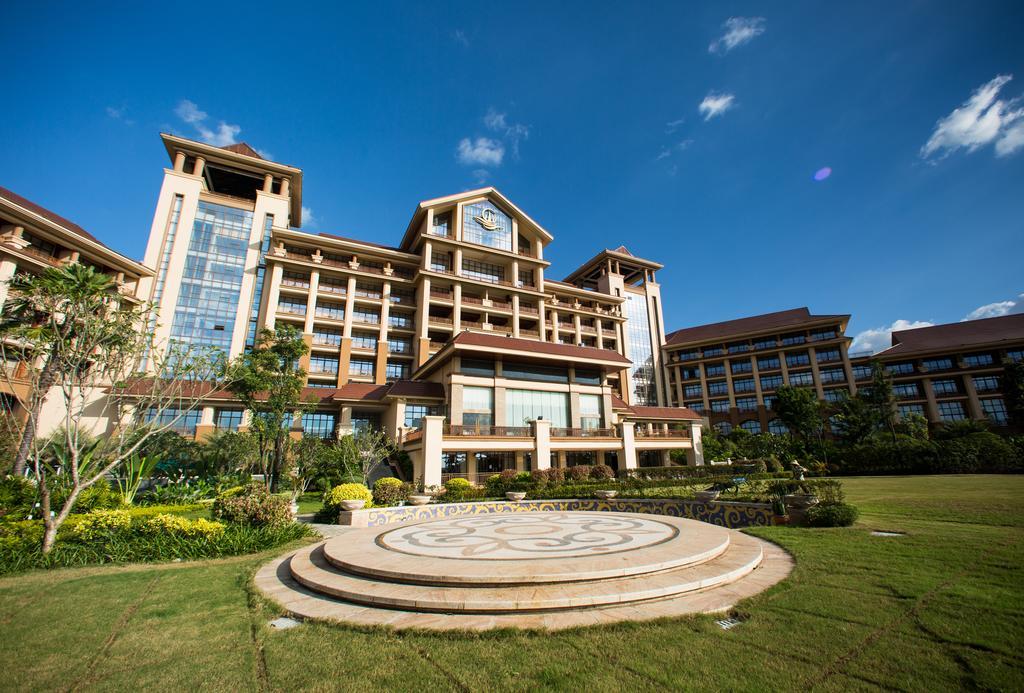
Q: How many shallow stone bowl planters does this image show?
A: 6